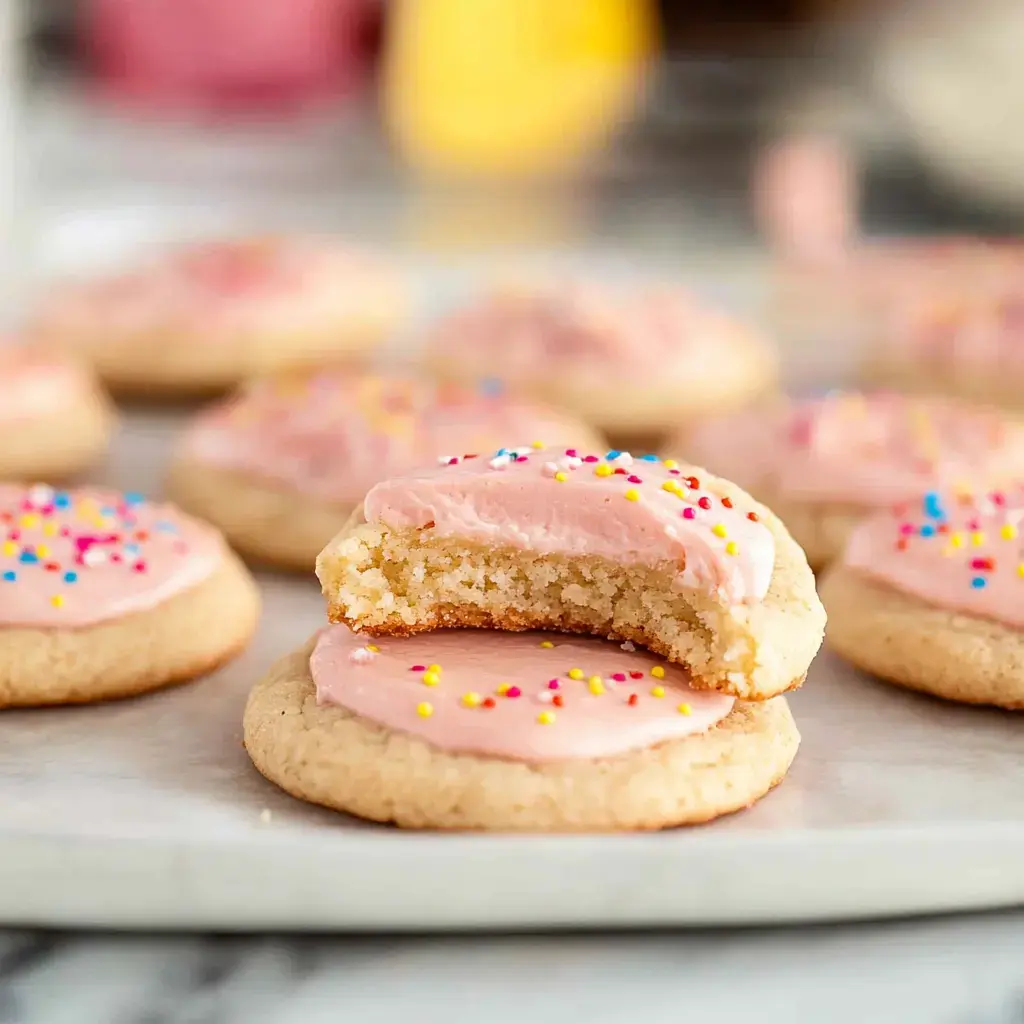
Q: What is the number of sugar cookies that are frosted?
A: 10